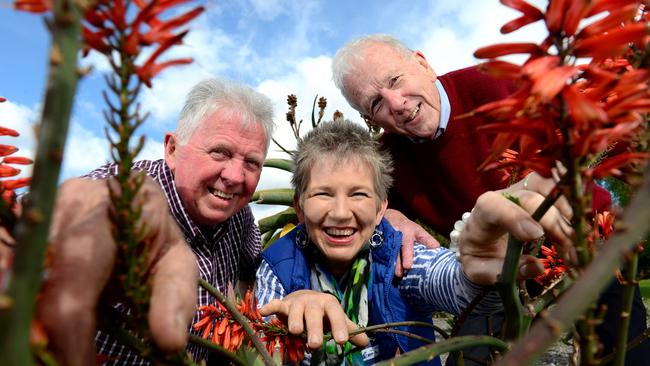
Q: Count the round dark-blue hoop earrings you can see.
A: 2